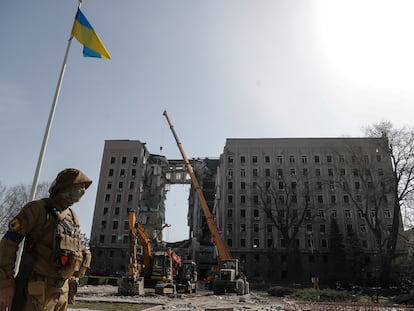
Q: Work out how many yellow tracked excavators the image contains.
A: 1